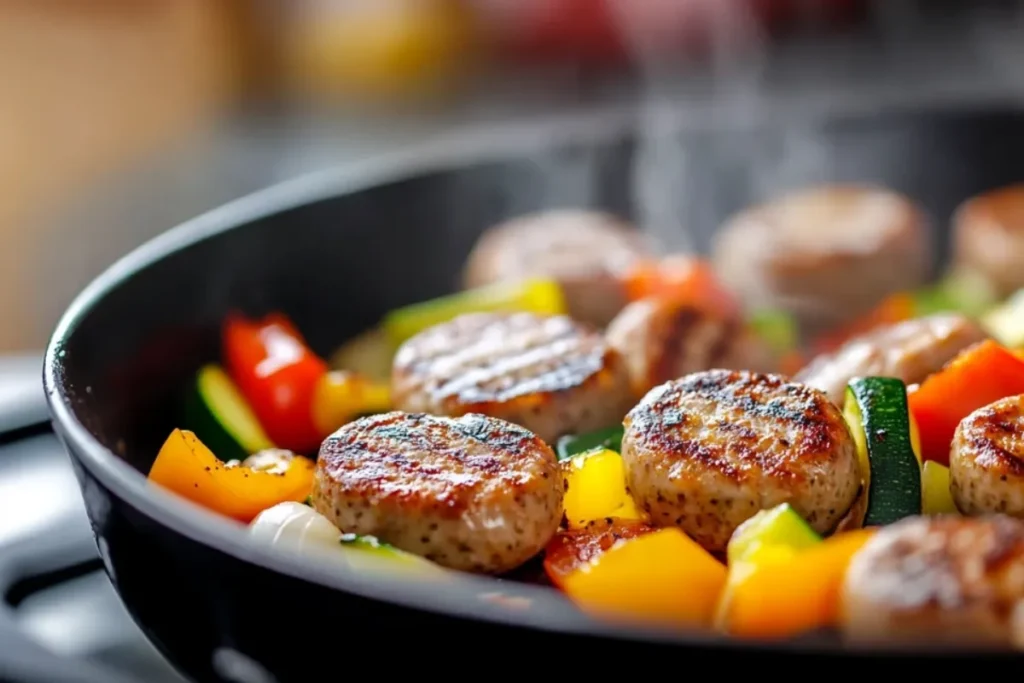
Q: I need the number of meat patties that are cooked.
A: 10